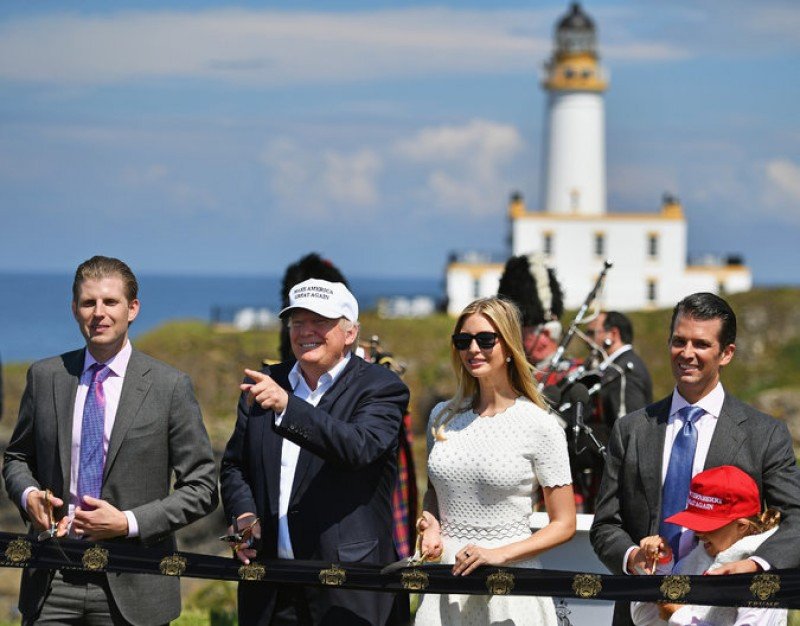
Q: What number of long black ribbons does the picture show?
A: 1